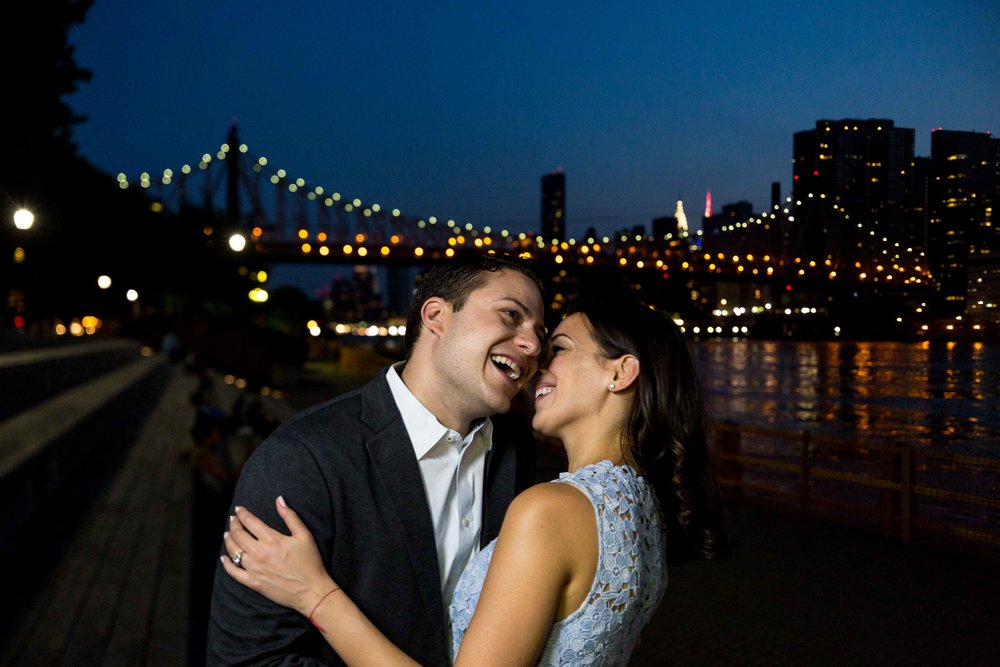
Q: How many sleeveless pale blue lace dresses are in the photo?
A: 1